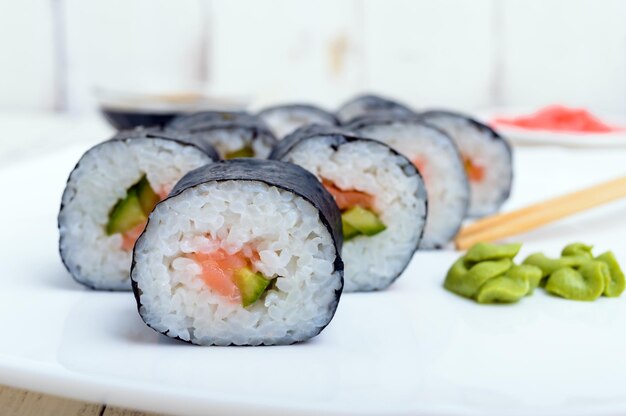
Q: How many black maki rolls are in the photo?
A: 8